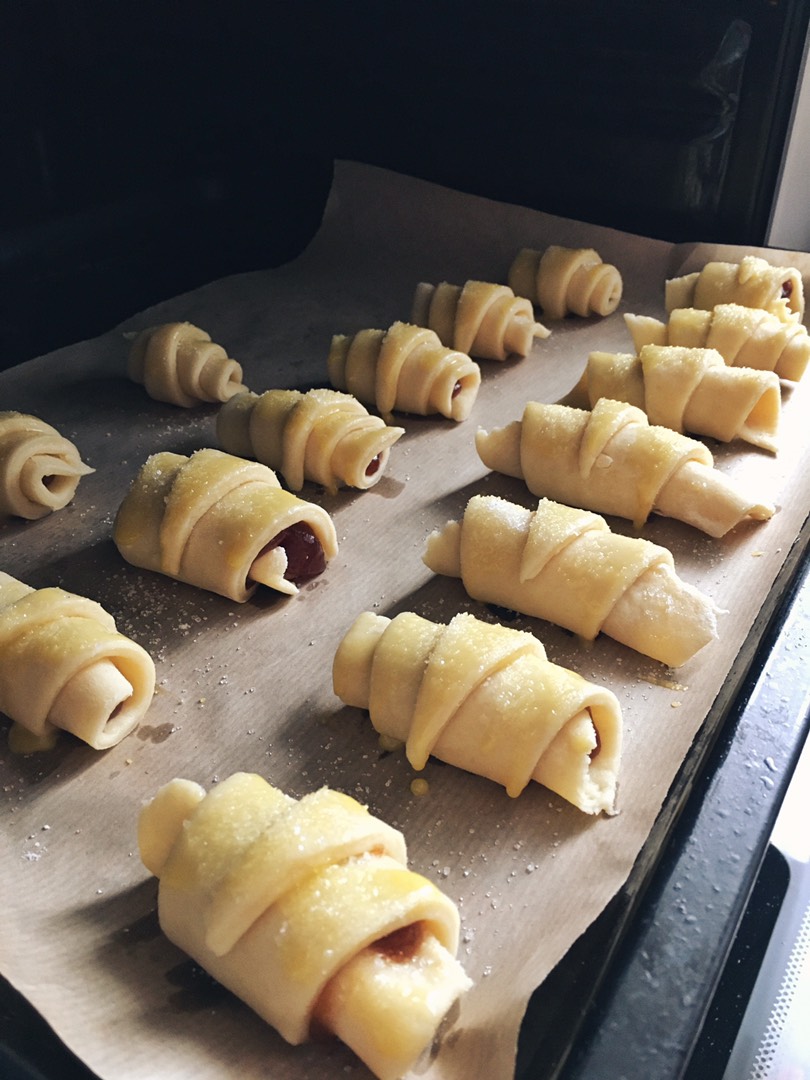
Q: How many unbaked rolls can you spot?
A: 15